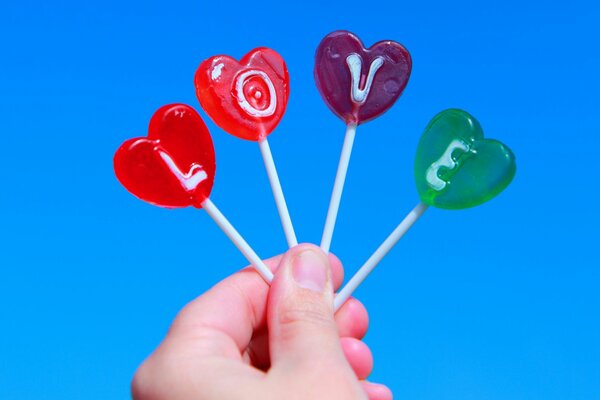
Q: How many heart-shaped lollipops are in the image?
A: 4